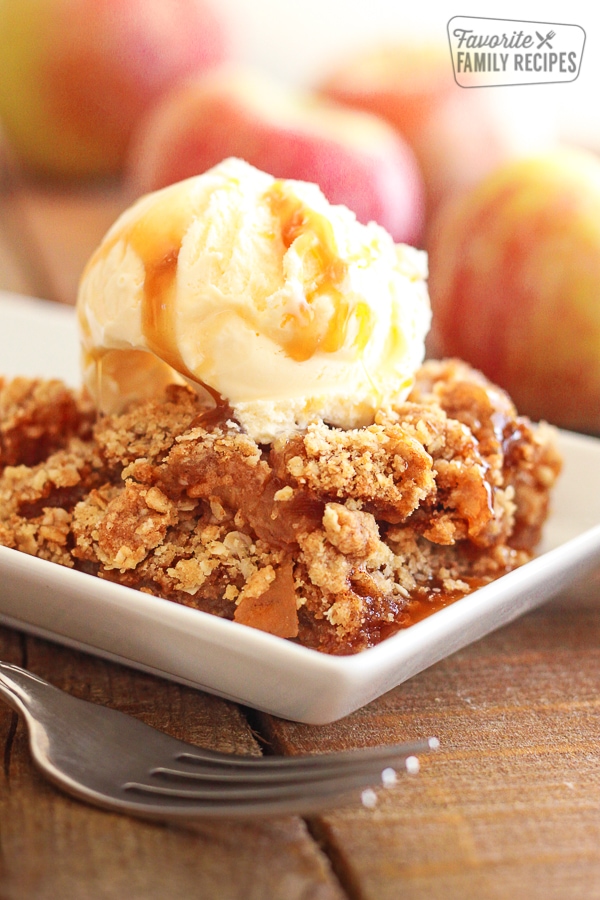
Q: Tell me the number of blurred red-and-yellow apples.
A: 4